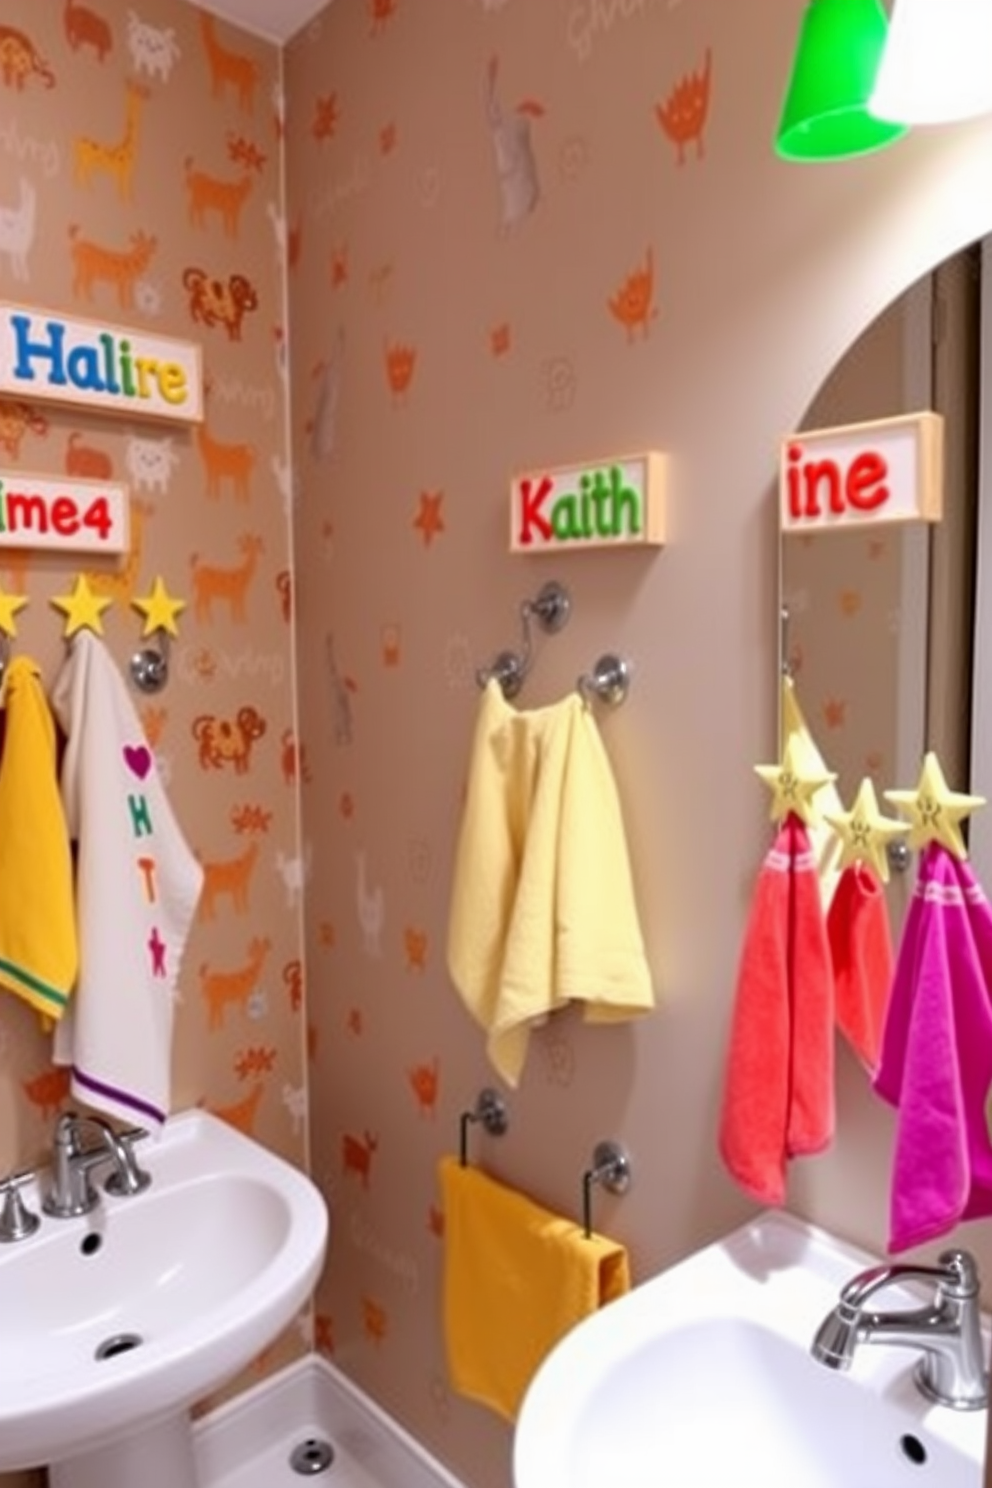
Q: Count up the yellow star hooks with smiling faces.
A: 3